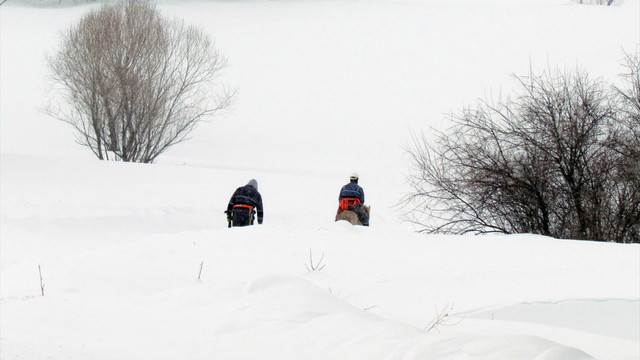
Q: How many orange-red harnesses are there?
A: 2